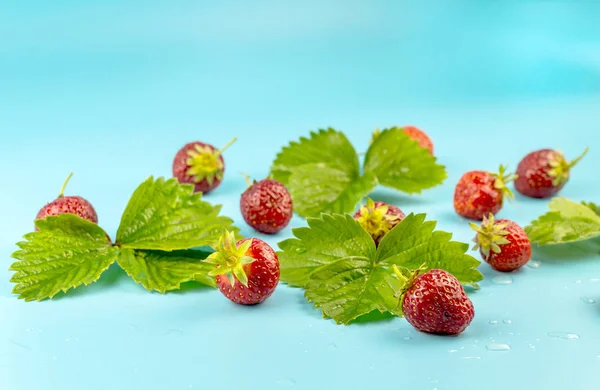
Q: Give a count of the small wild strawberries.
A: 10